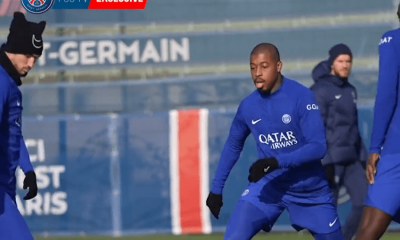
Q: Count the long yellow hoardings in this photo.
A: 0